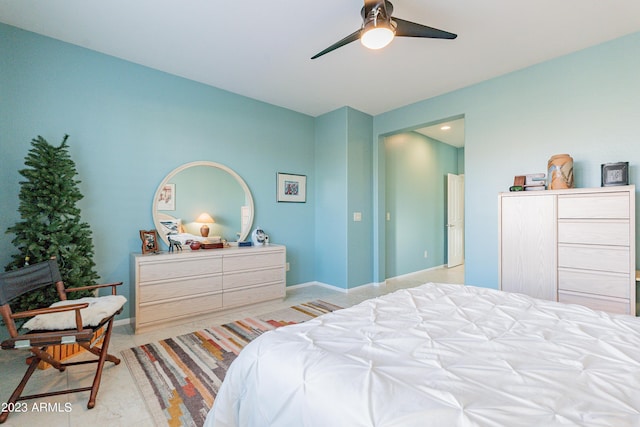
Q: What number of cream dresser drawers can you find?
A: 11